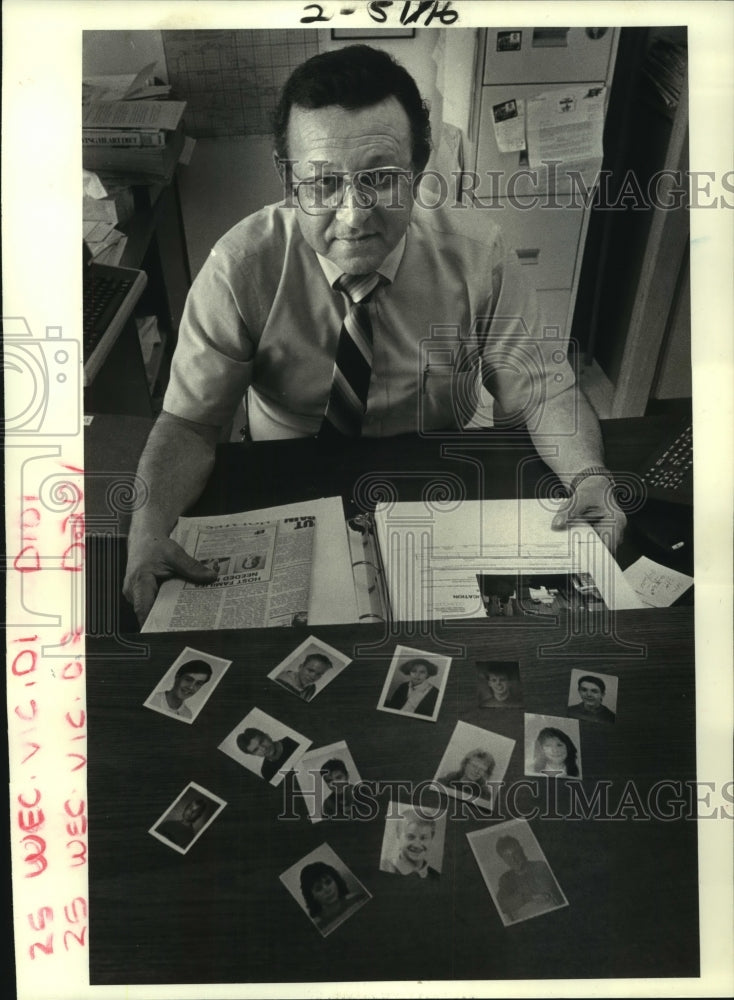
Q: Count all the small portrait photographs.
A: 13